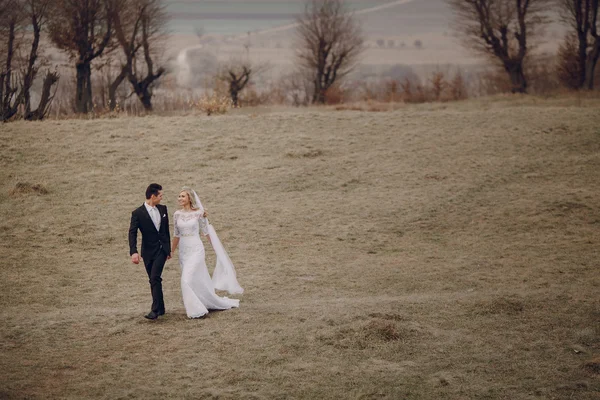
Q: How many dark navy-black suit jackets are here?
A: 1